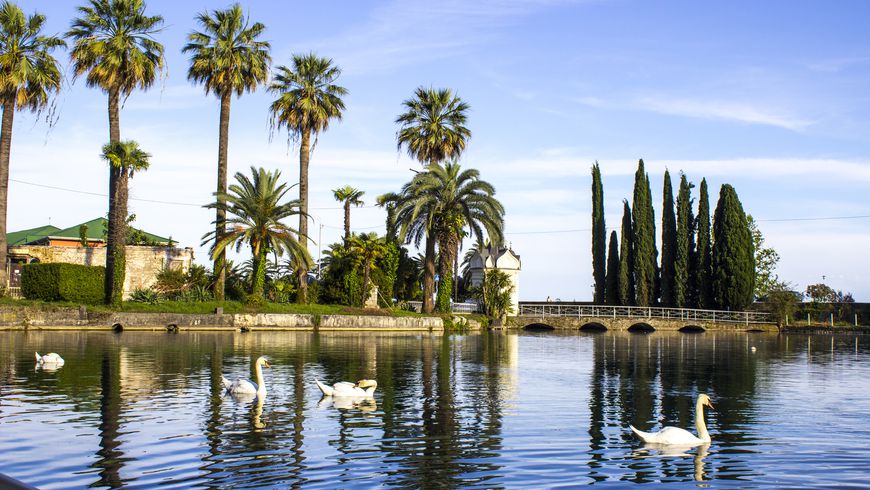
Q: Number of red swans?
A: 0